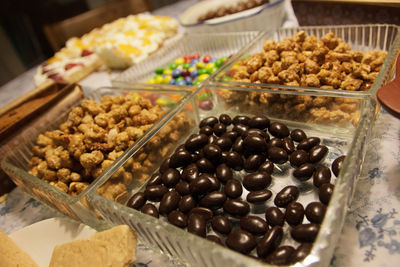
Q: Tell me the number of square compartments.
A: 4